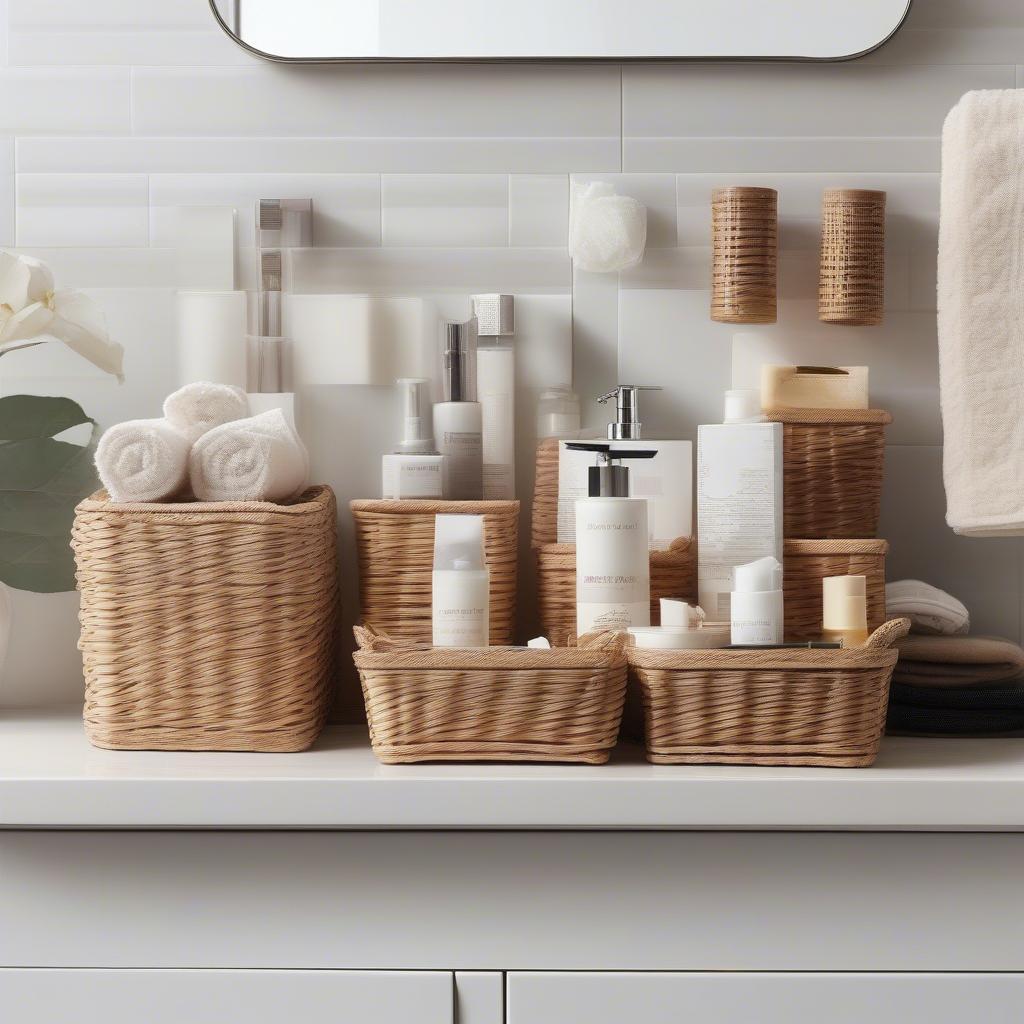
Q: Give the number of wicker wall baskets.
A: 2